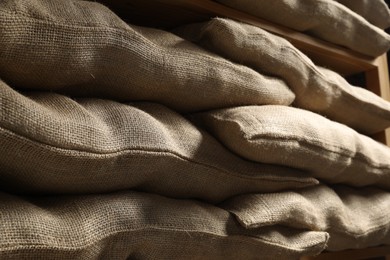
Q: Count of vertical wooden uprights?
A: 1